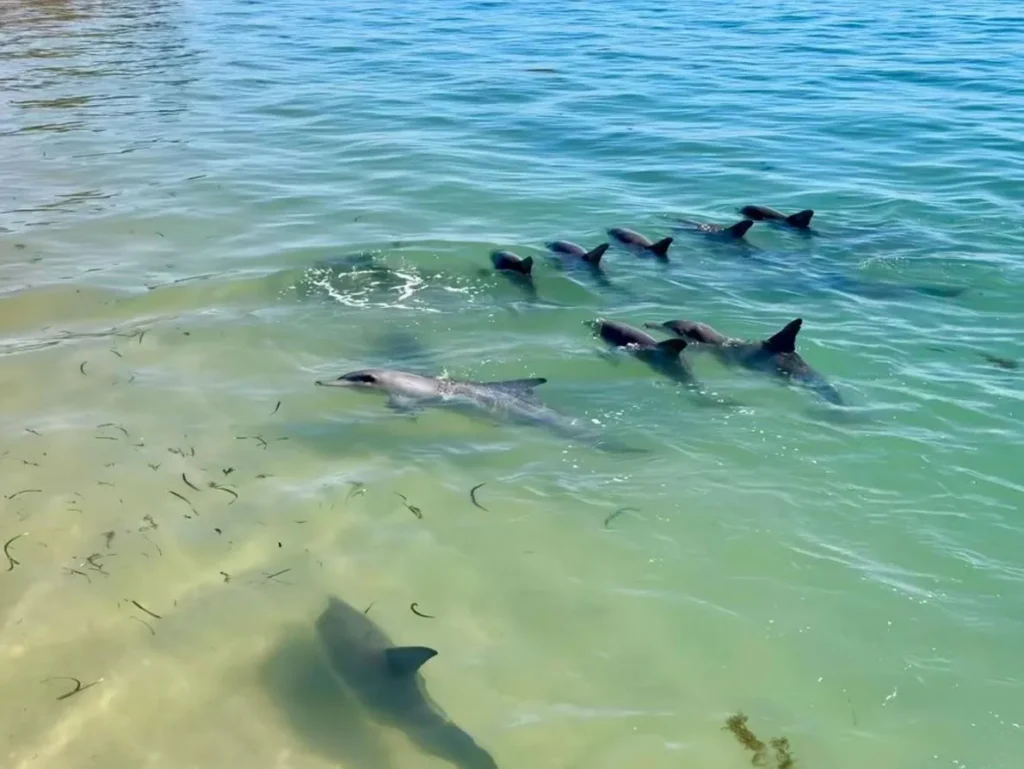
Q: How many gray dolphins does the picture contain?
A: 9